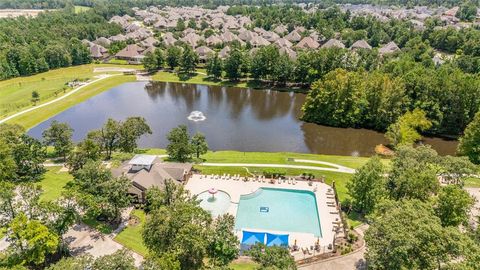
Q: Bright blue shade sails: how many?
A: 2